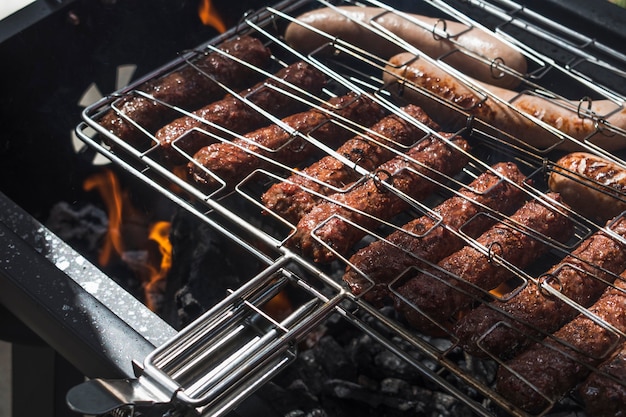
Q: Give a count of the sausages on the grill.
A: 13